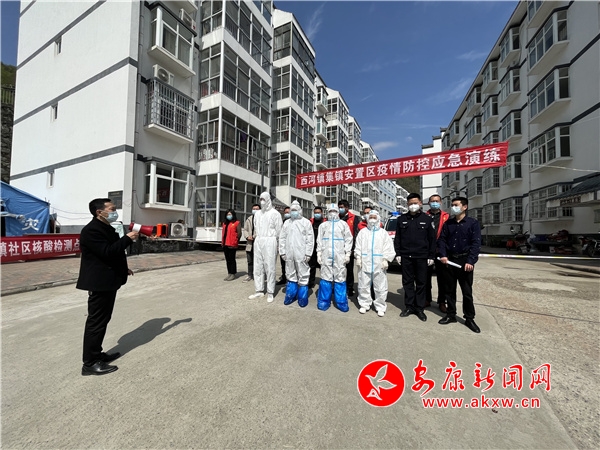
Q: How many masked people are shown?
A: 14